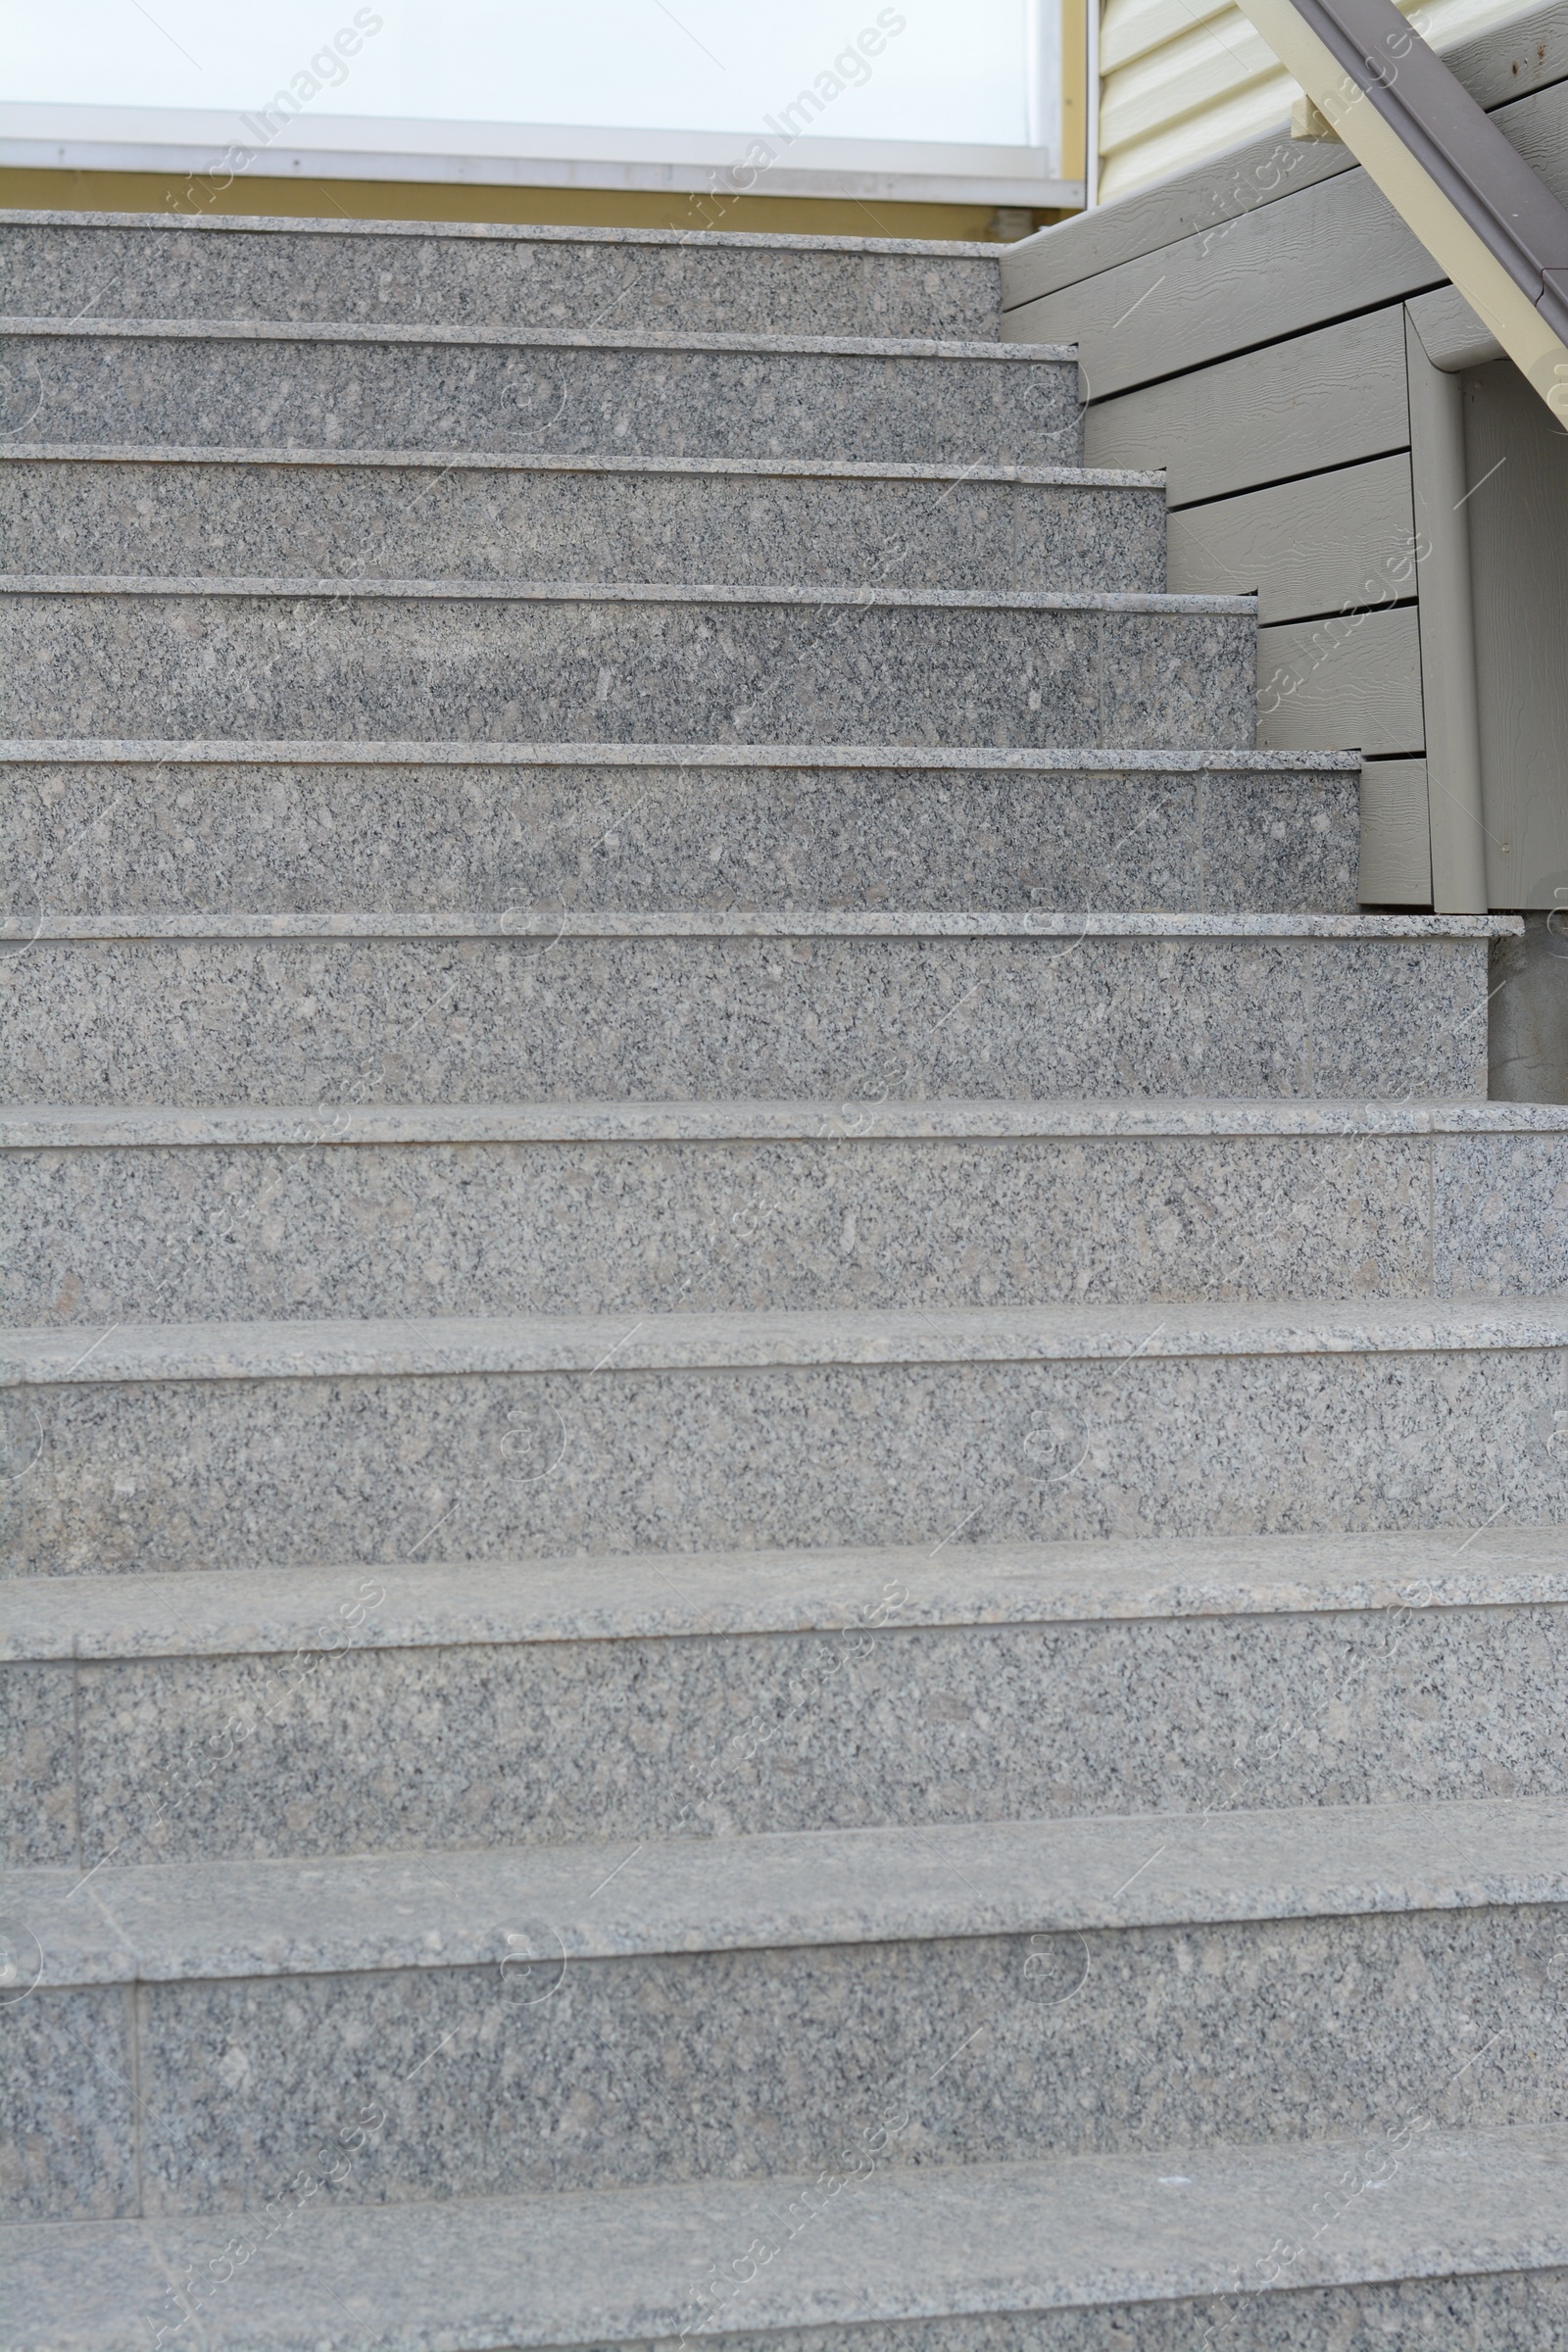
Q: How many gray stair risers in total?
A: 11